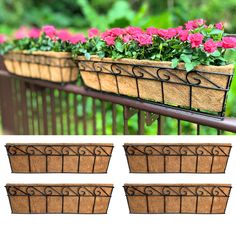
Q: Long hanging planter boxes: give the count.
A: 6